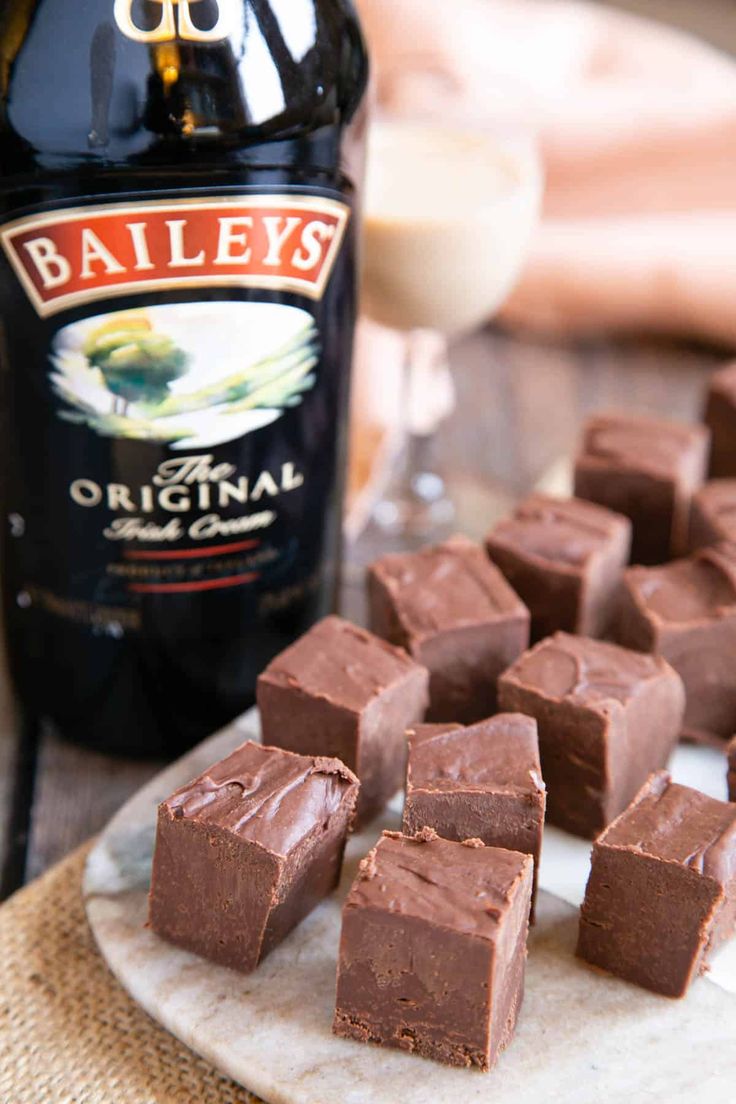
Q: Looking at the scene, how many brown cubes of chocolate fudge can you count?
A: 13